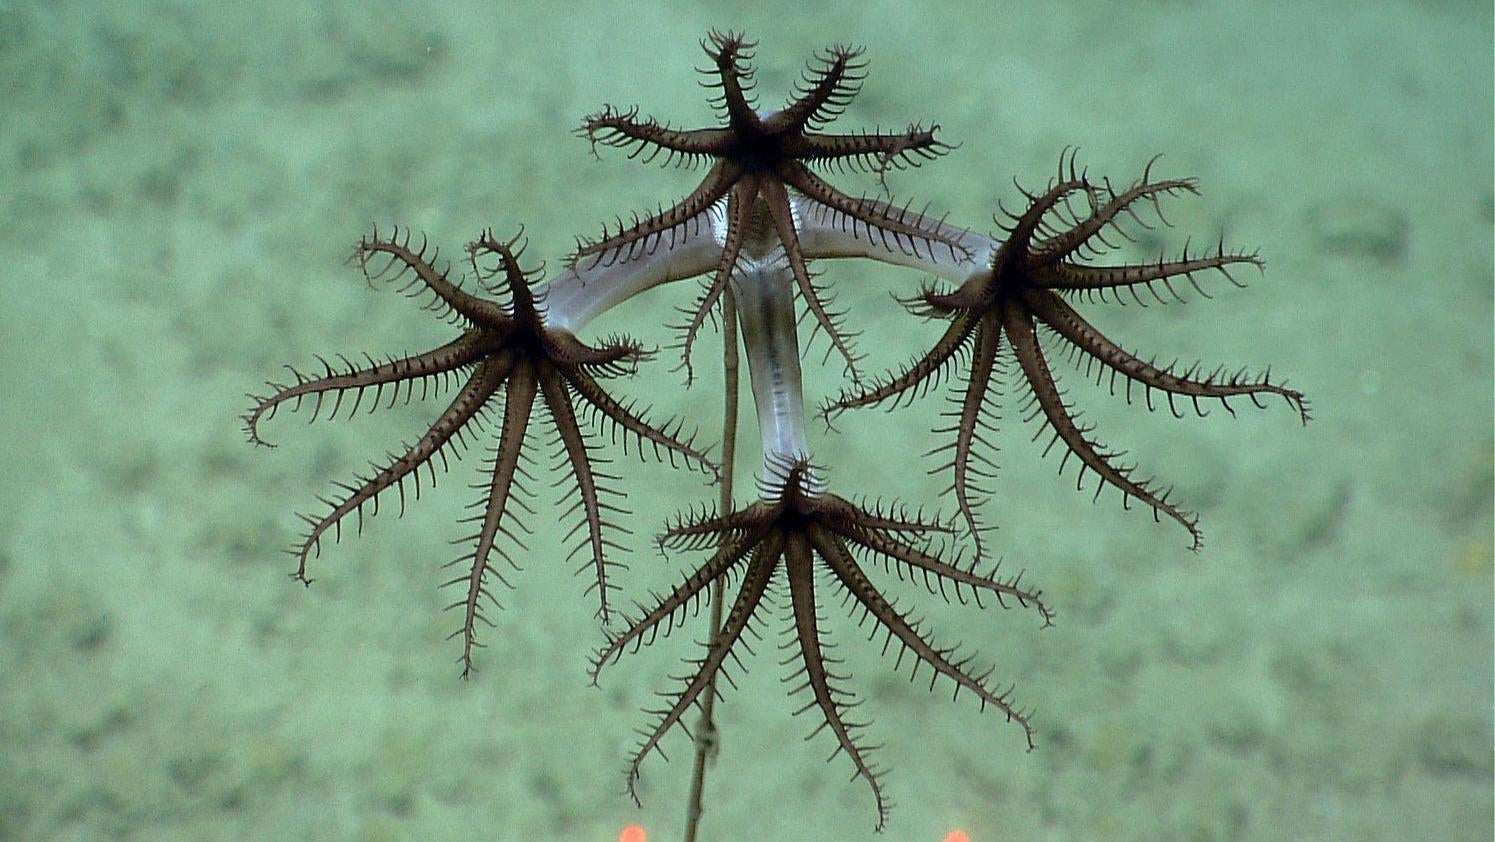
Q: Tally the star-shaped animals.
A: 4